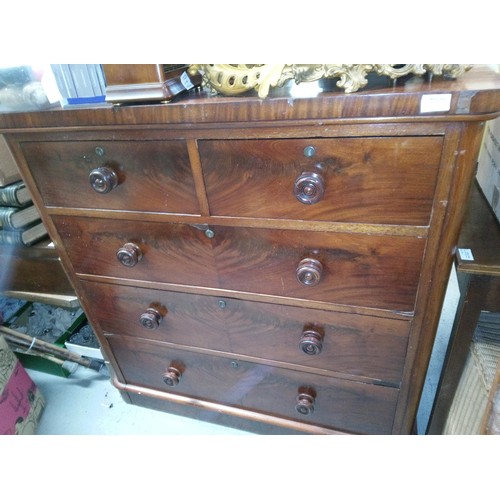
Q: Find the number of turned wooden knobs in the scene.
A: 8